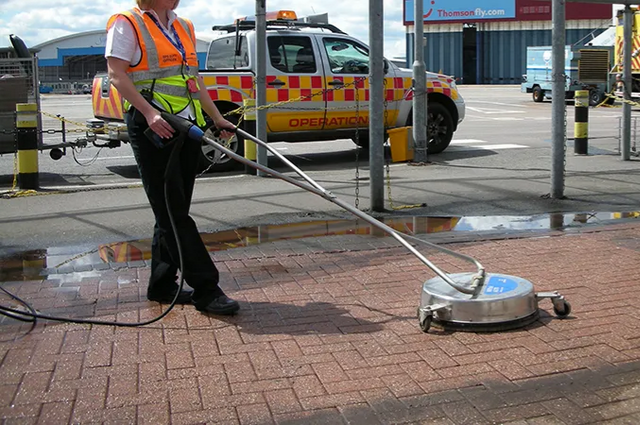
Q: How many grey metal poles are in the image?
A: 5